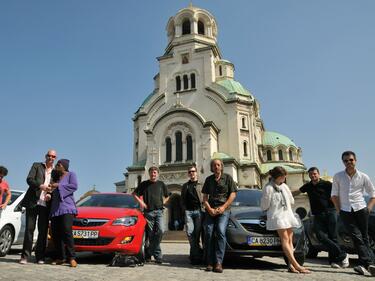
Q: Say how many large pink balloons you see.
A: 0